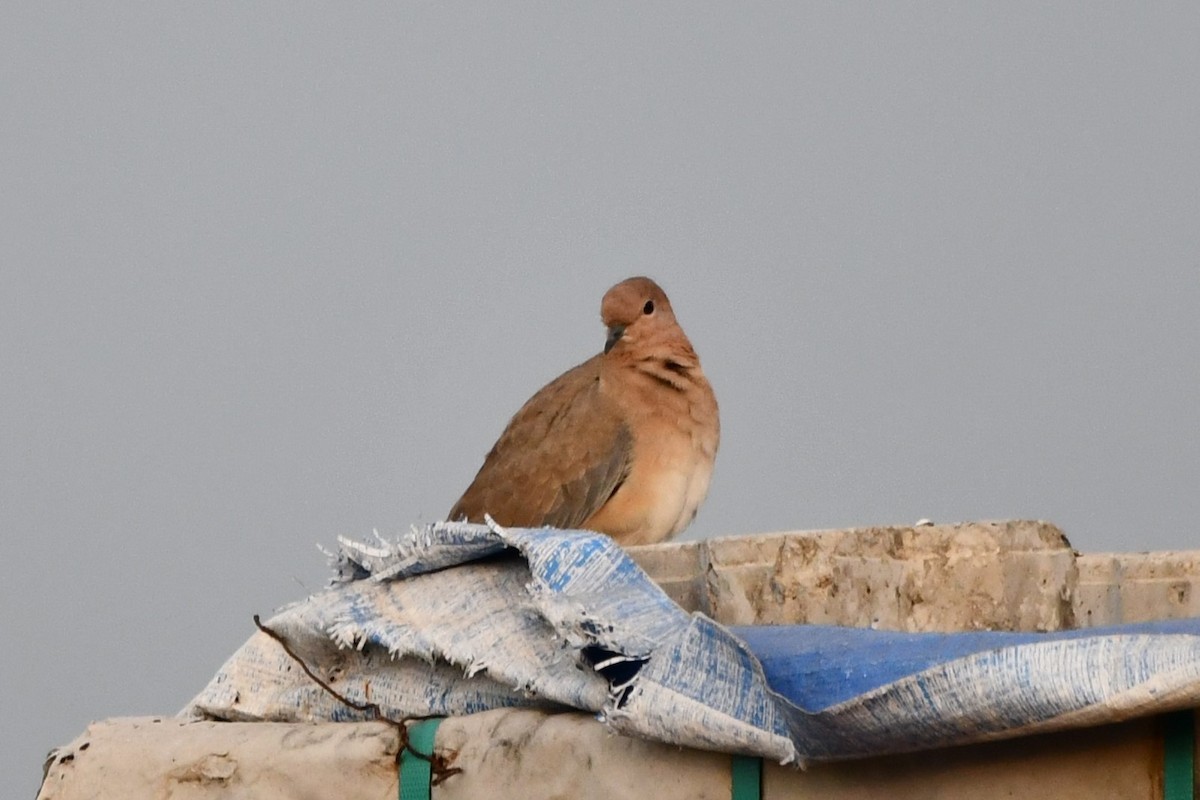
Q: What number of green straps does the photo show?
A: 3